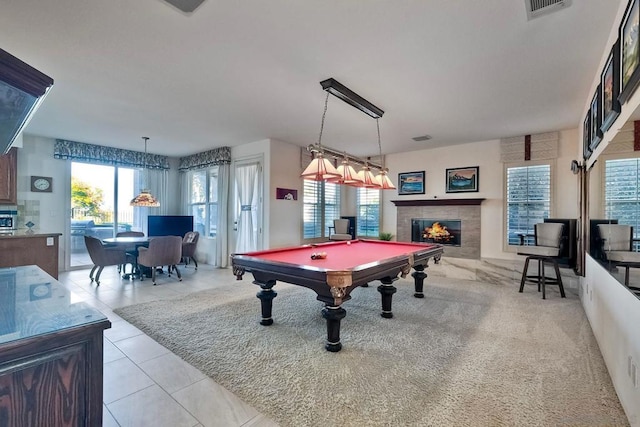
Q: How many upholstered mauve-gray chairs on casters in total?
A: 4